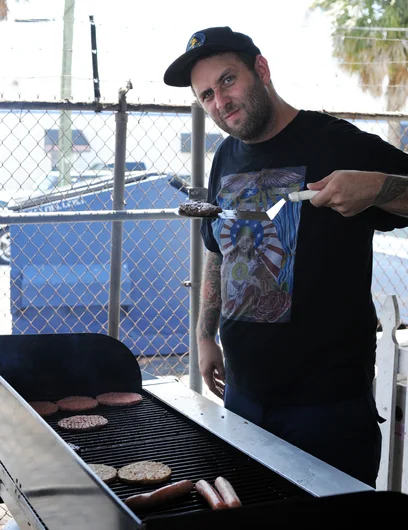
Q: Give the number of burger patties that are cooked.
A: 1